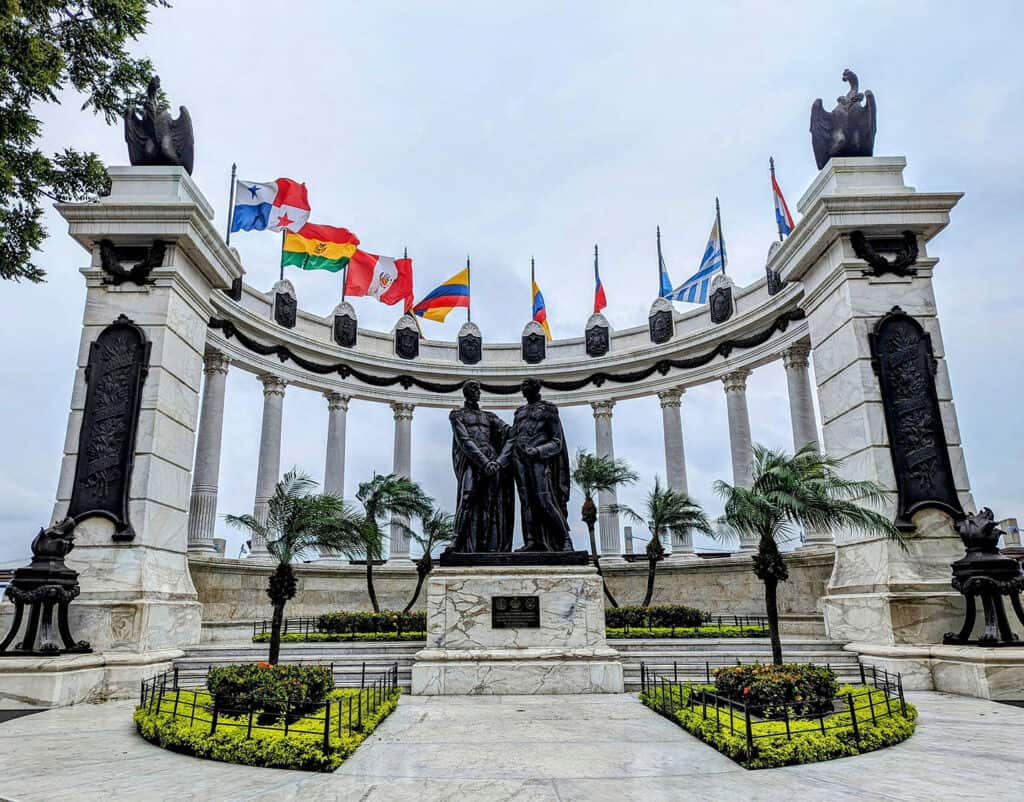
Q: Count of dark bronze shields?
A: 10